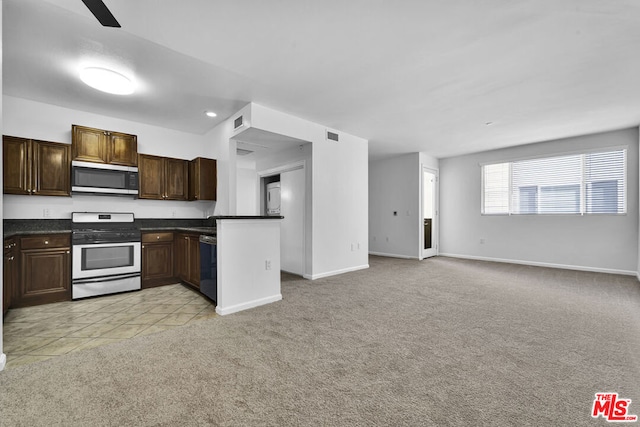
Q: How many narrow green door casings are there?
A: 0